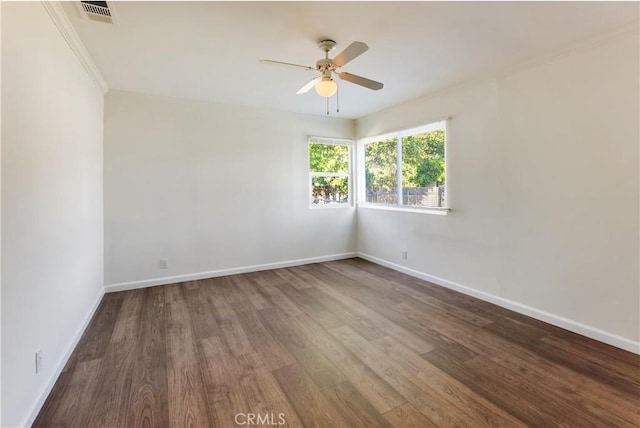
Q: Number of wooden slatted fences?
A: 1